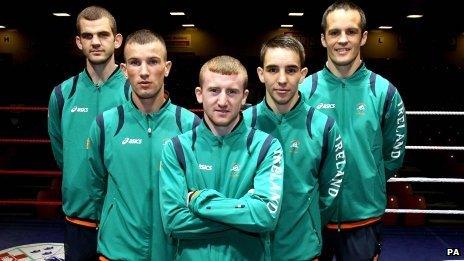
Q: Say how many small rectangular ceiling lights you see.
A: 8